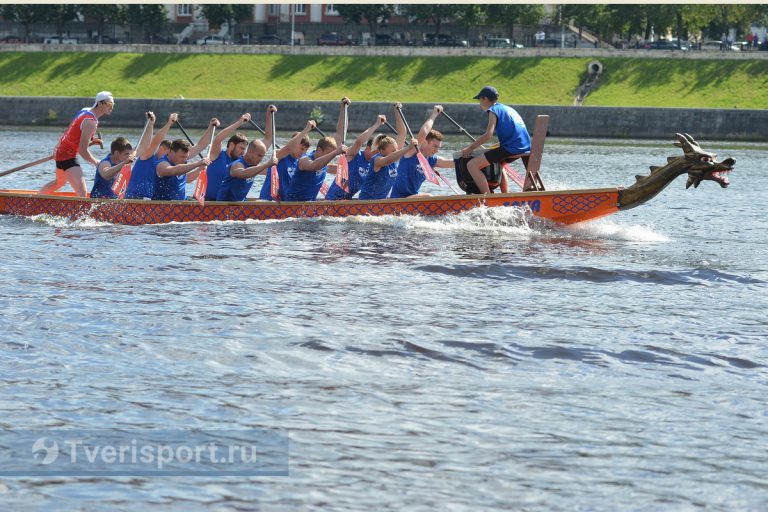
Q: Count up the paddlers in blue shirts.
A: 10